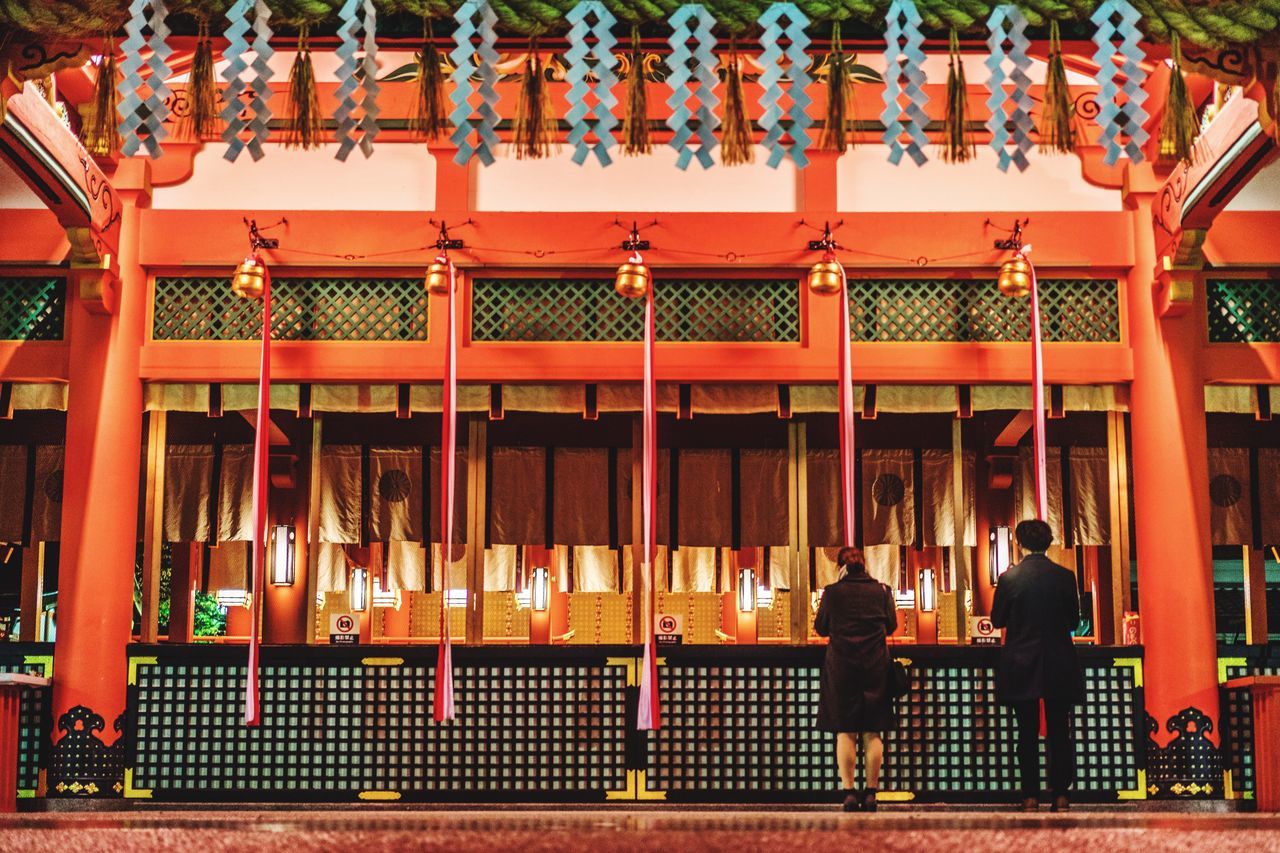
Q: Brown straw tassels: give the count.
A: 11